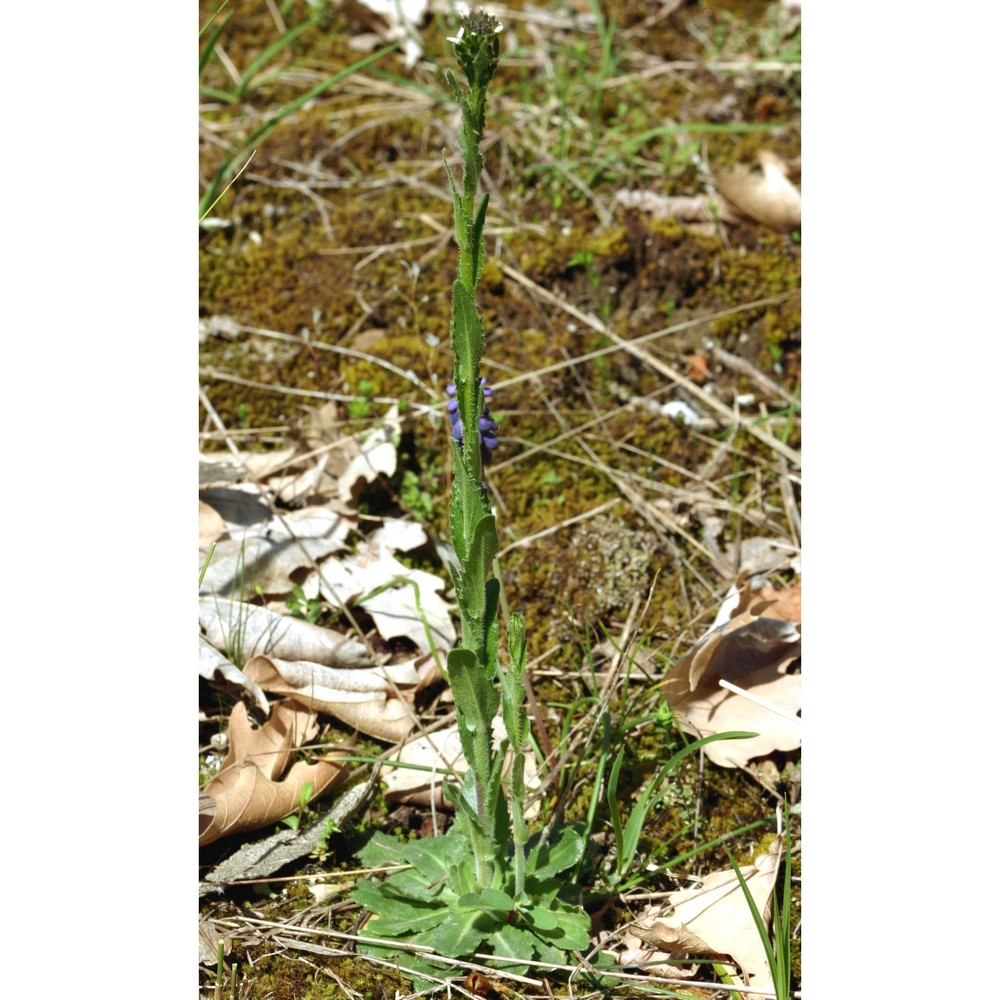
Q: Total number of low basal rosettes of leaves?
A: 1